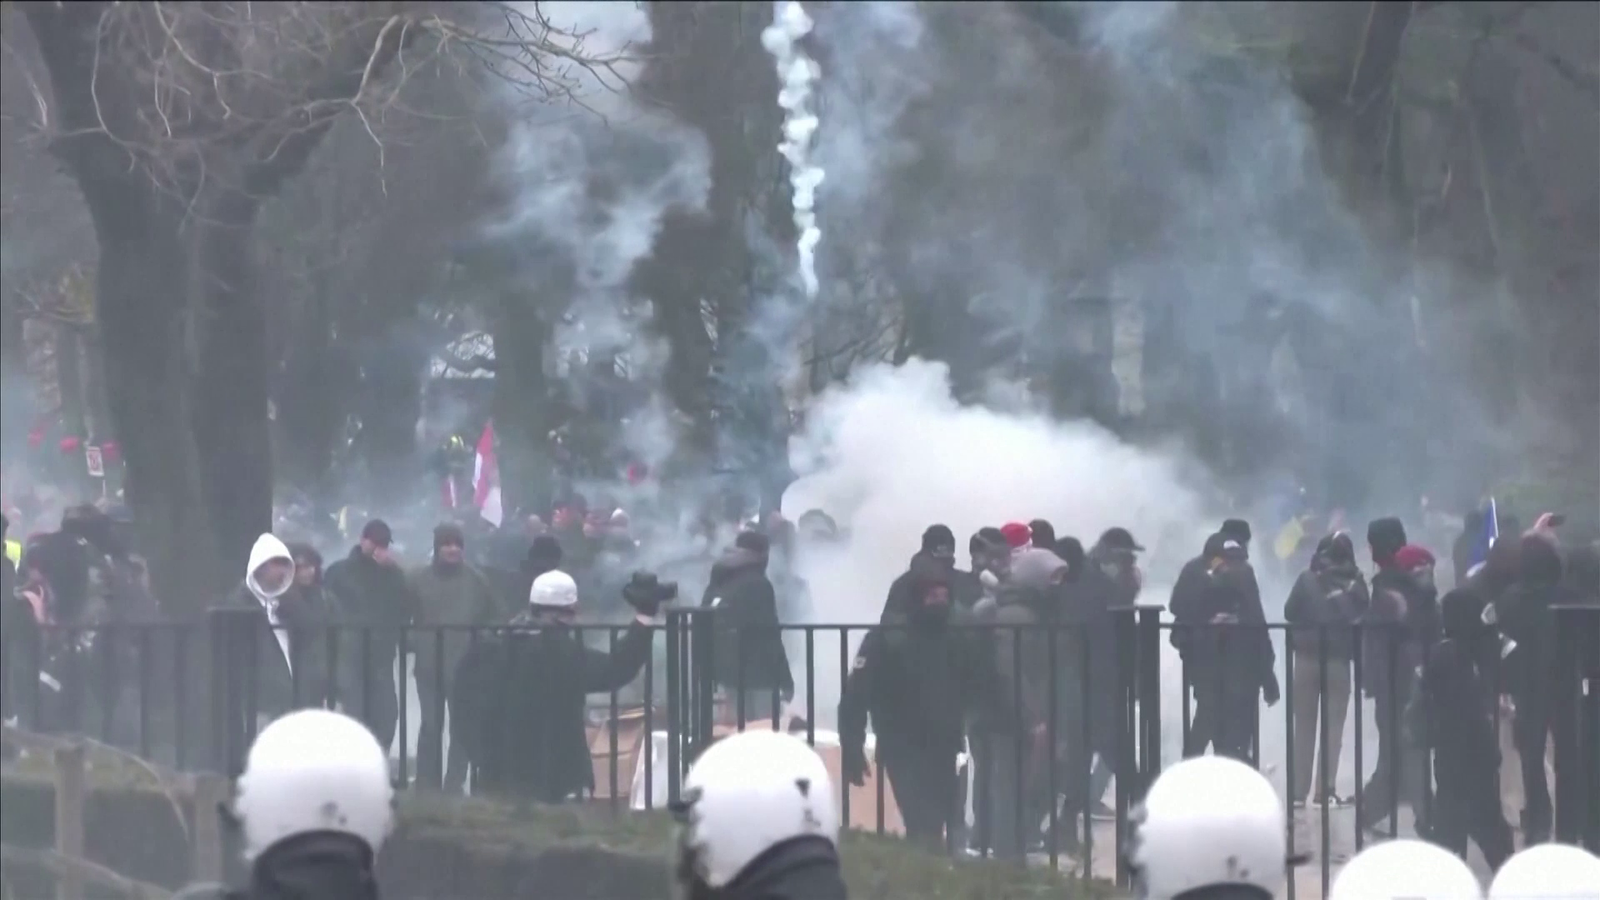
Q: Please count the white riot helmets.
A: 5